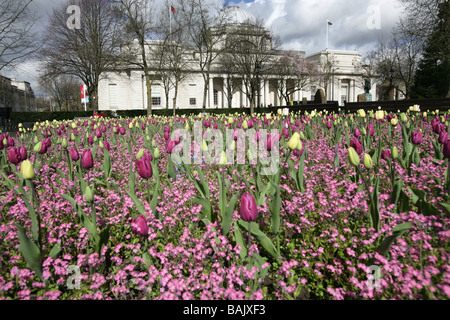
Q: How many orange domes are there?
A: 0